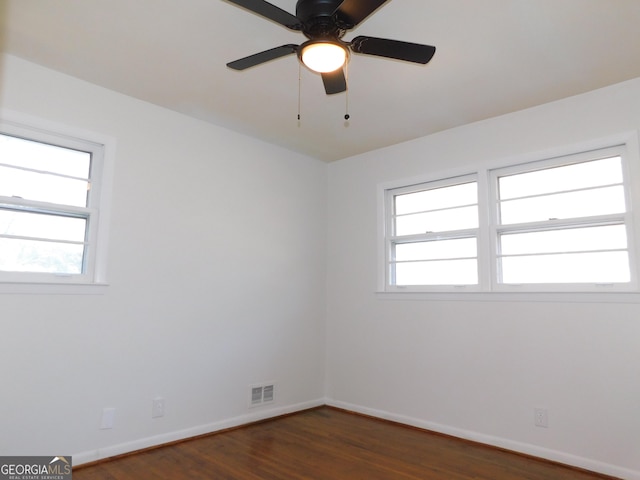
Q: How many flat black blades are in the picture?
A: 5